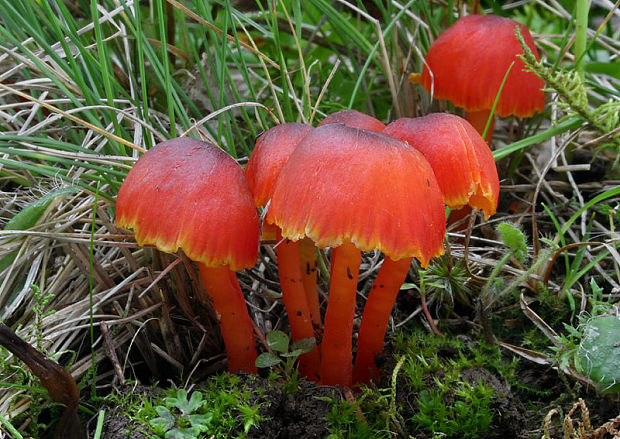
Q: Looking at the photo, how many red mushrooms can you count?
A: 6